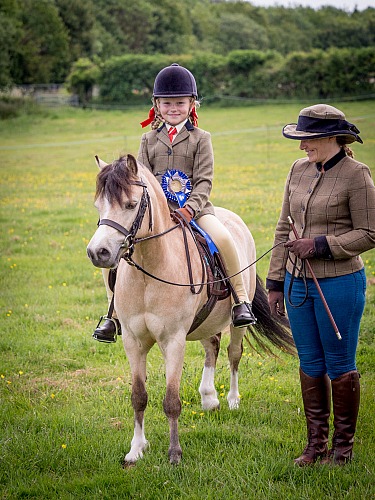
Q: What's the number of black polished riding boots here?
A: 2